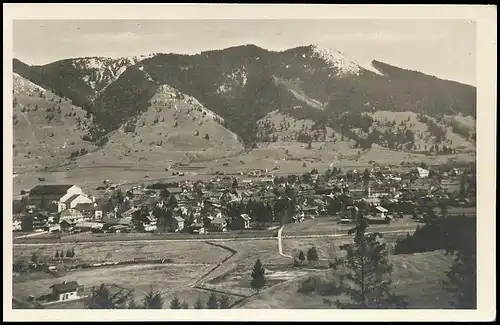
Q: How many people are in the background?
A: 0